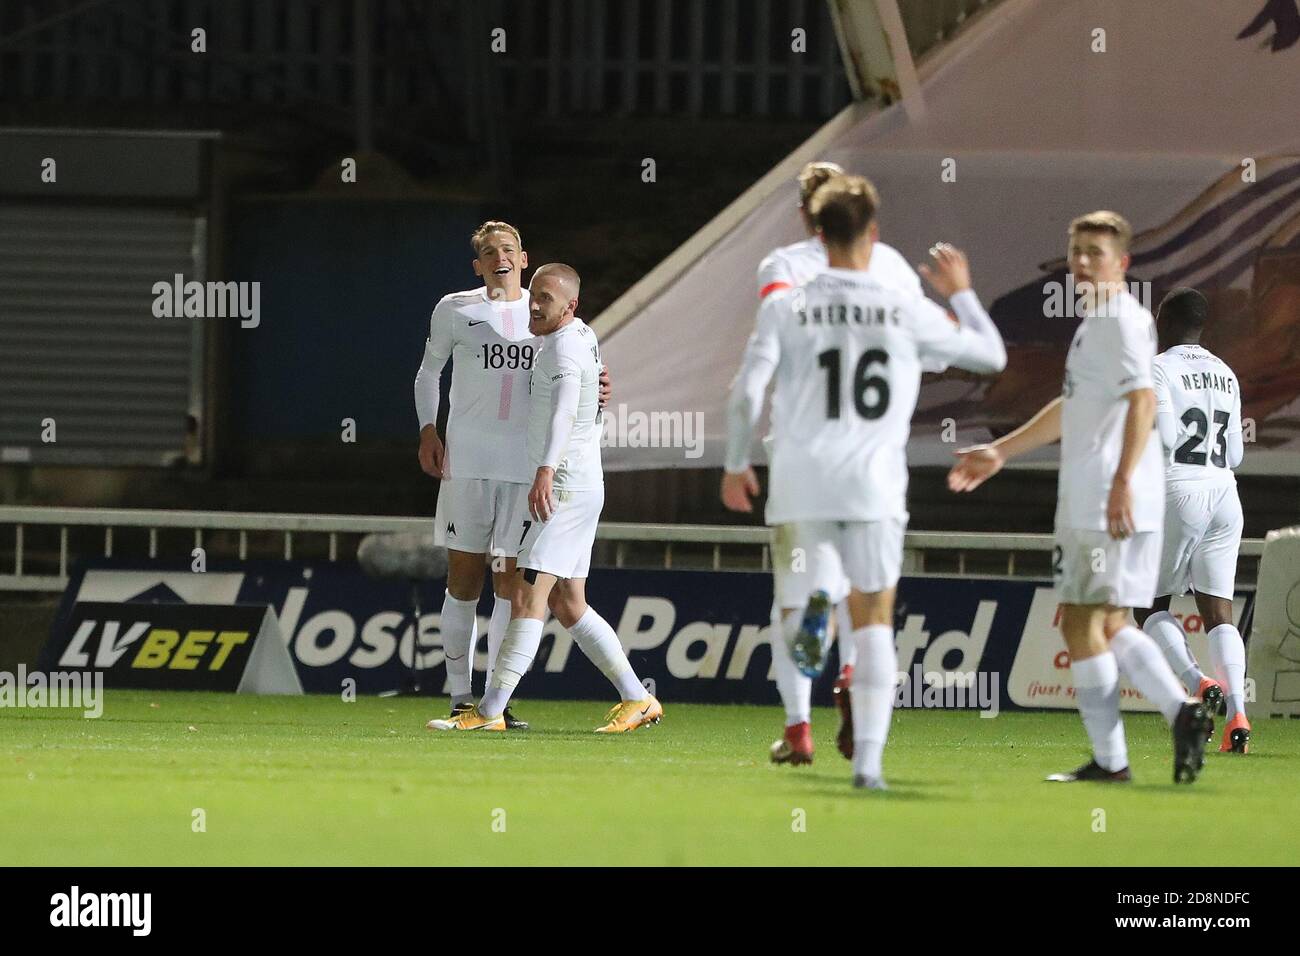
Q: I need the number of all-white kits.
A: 6